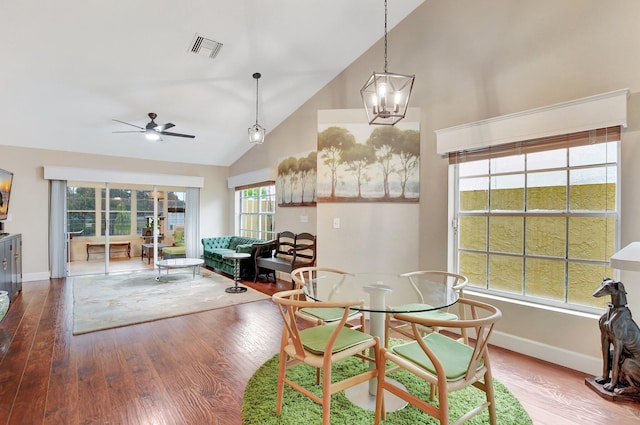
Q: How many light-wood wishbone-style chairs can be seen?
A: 4